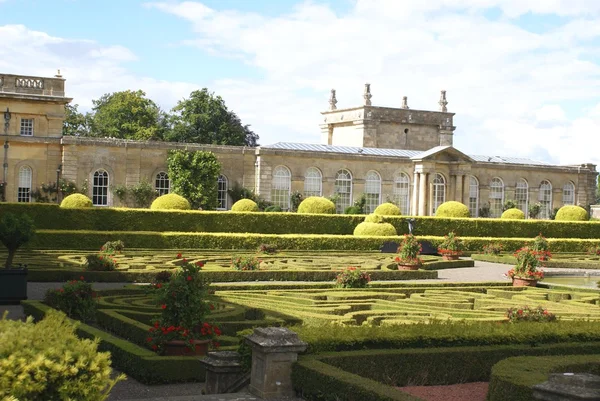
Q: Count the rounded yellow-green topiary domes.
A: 9